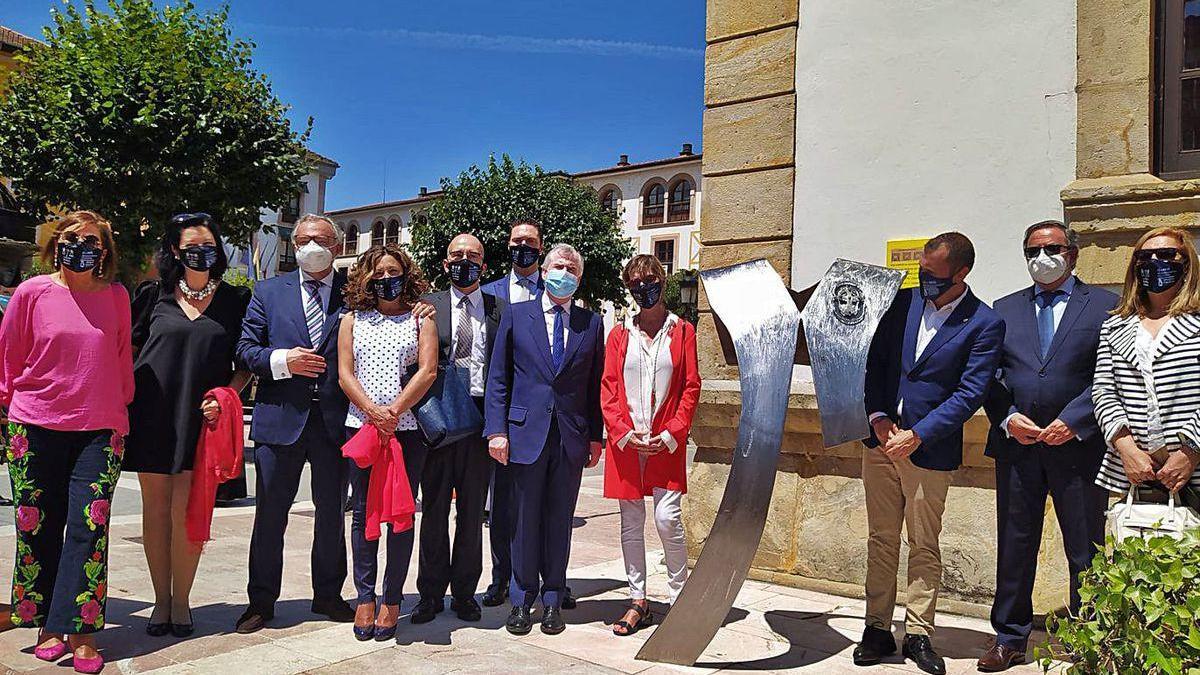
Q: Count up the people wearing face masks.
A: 11